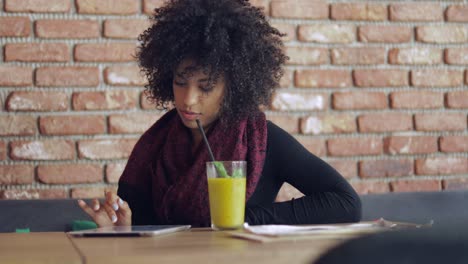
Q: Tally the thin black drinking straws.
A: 1